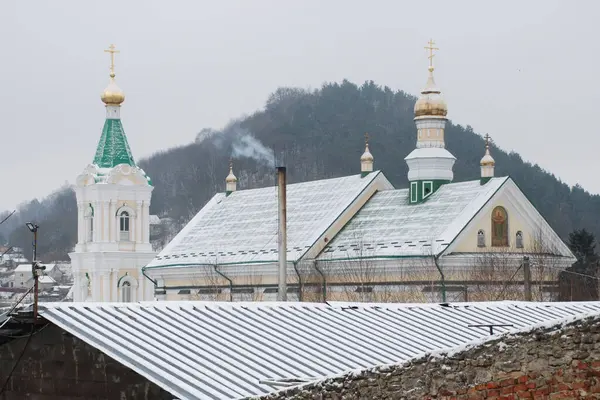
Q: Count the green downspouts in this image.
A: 5